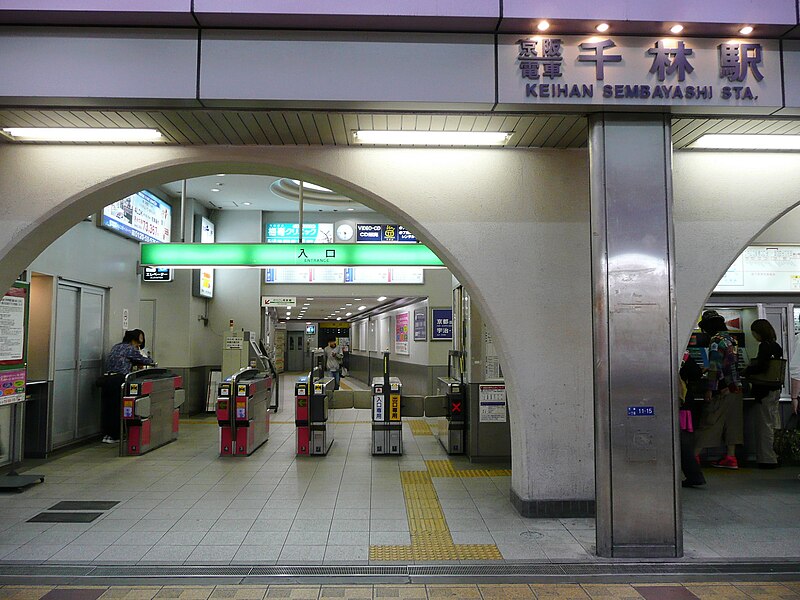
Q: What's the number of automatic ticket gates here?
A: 5